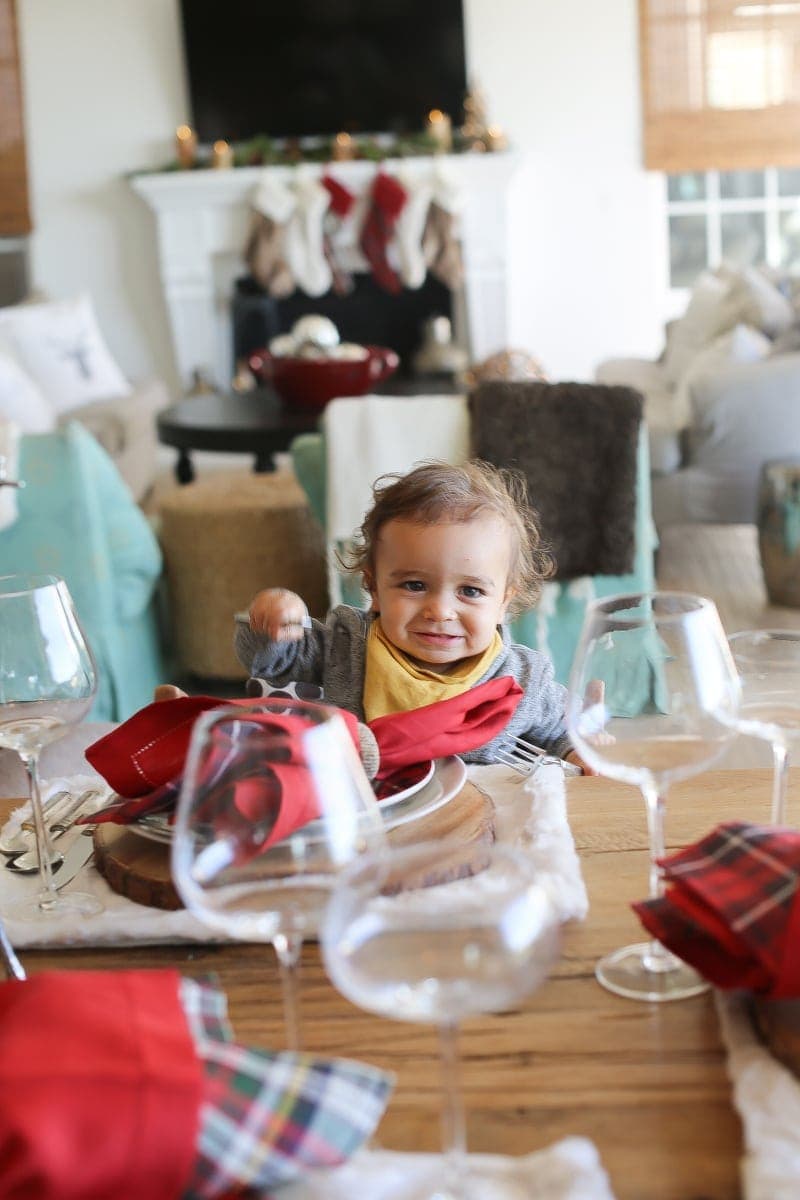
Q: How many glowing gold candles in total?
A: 5